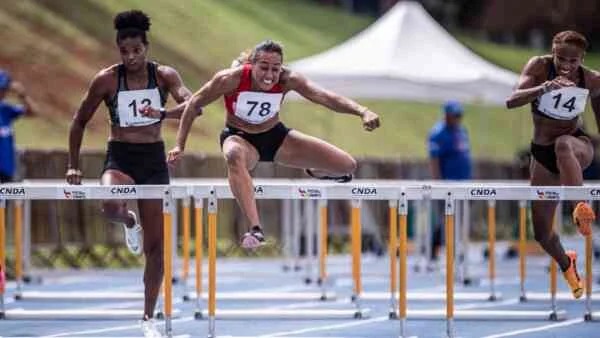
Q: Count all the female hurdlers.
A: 3